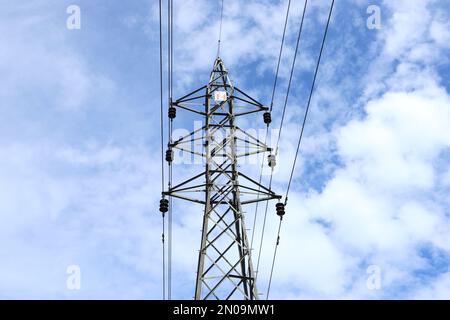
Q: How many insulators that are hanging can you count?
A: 6